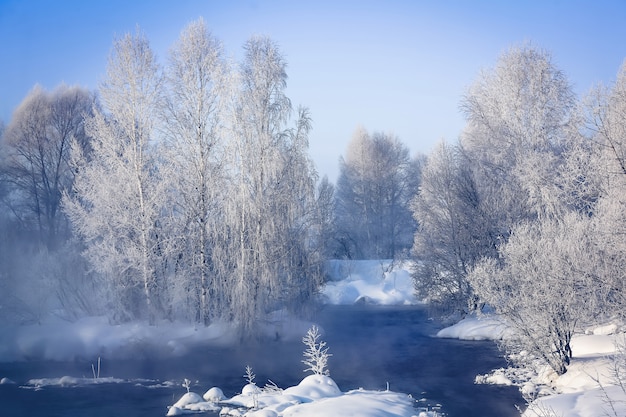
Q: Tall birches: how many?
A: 3